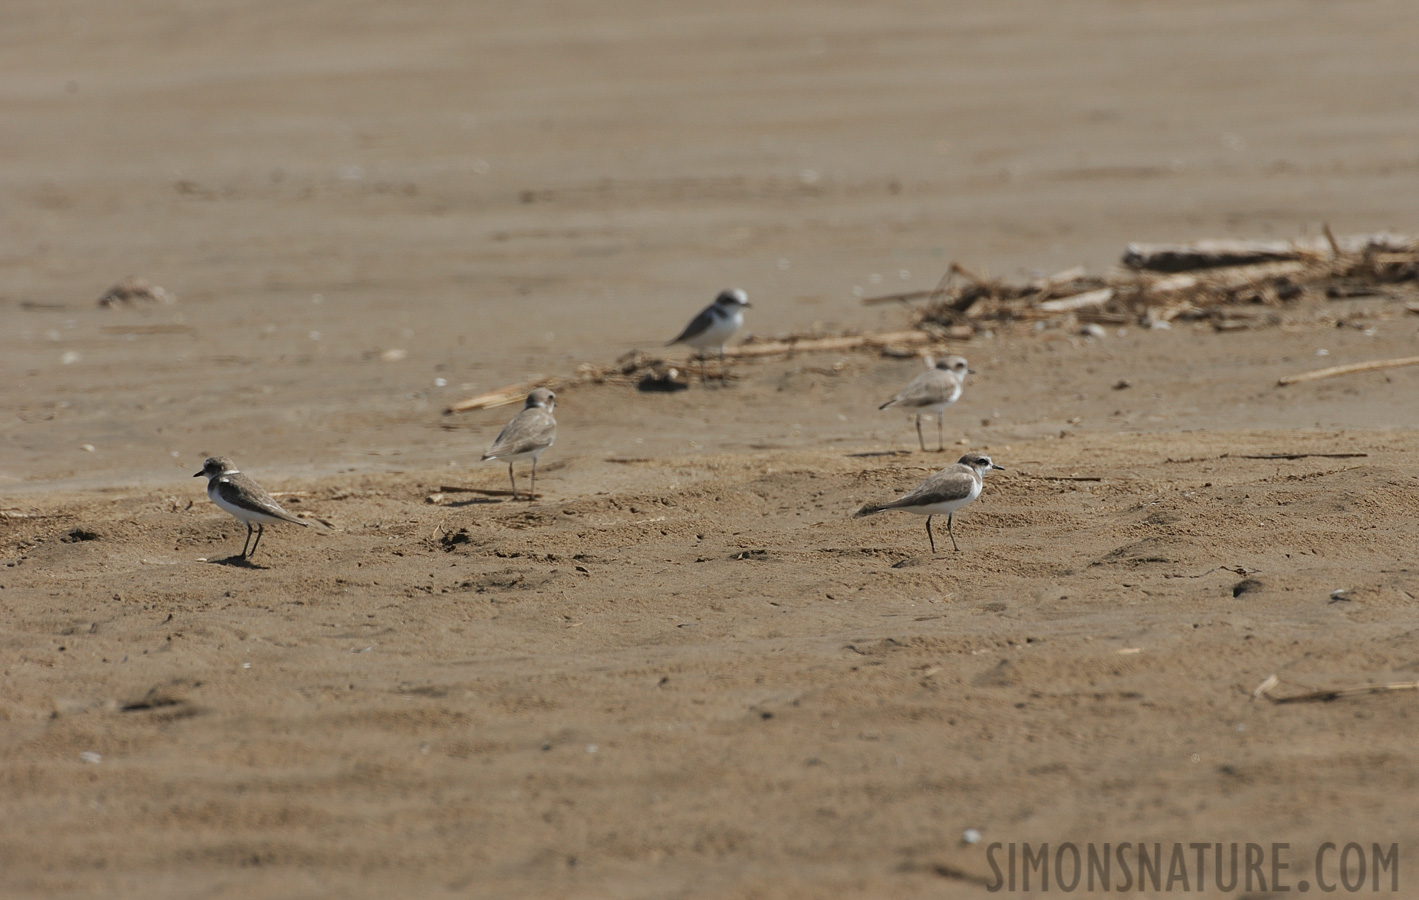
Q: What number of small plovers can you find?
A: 5